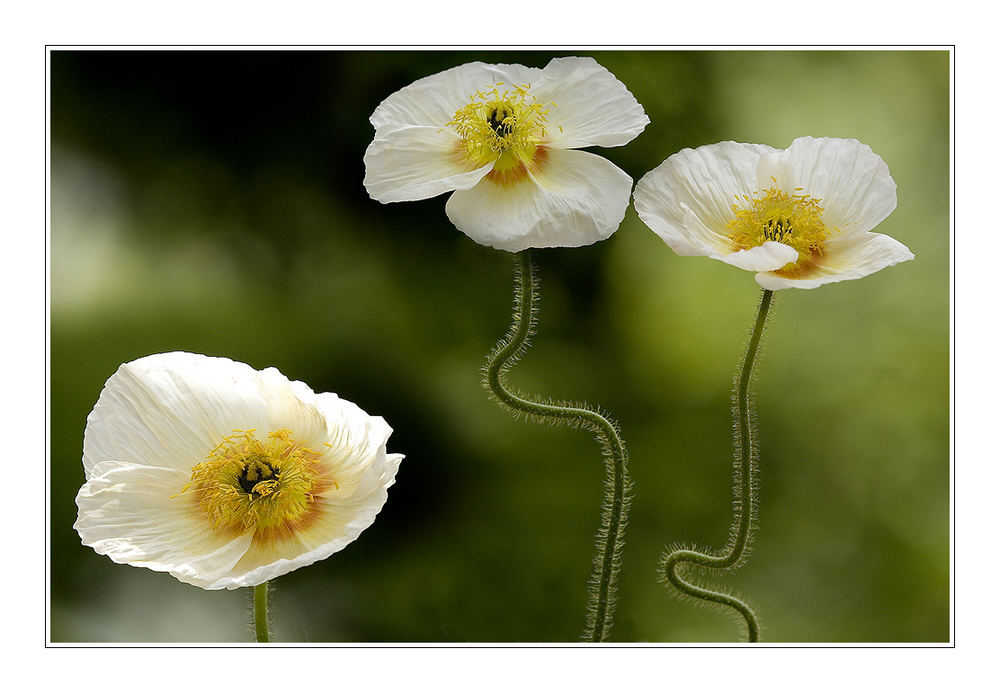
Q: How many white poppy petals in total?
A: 12